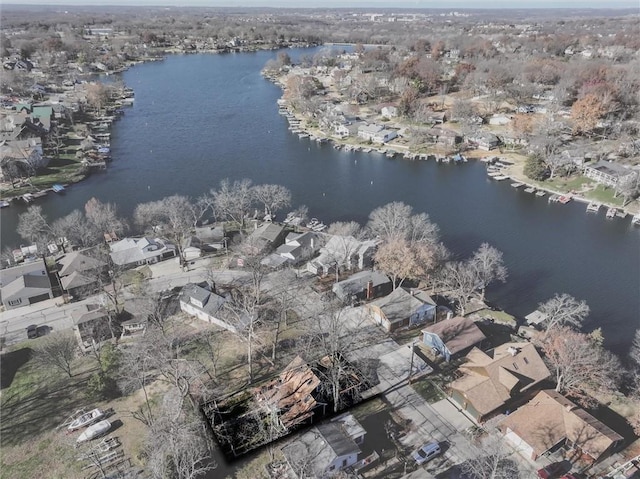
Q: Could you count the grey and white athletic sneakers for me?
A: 0